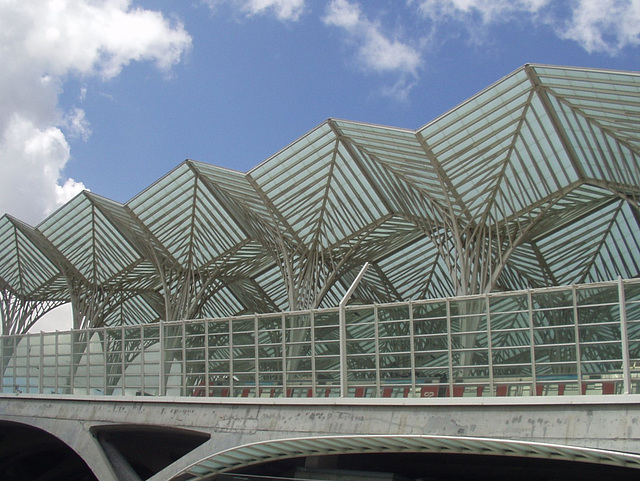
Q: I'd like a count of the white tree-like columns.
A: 5